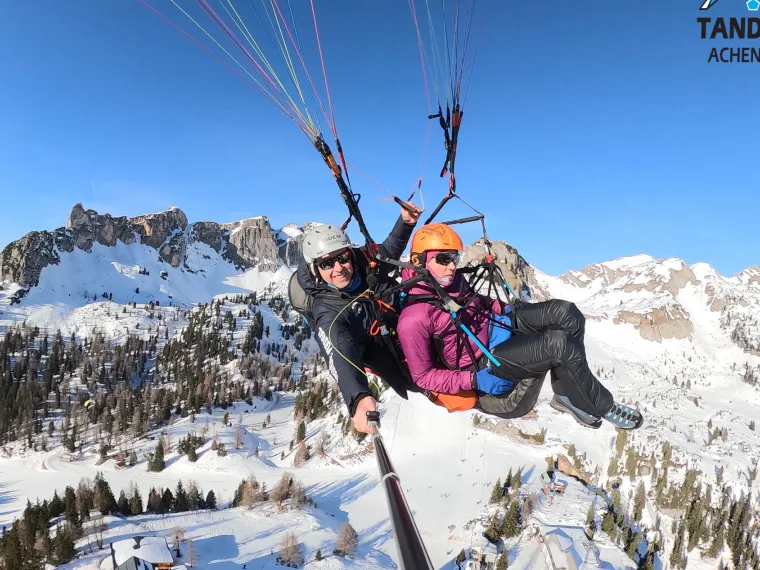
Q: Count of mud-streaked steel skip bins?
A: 0